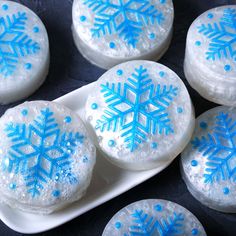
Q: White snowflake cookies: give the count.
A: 7